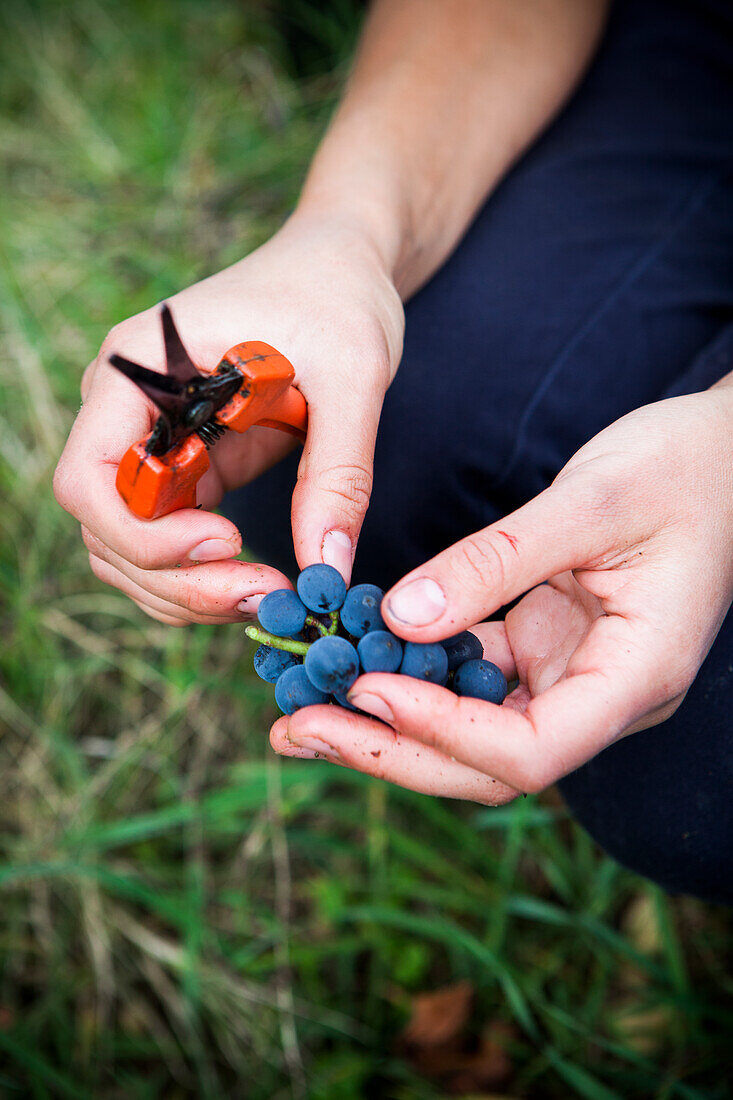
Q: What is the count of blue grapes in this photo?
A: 11